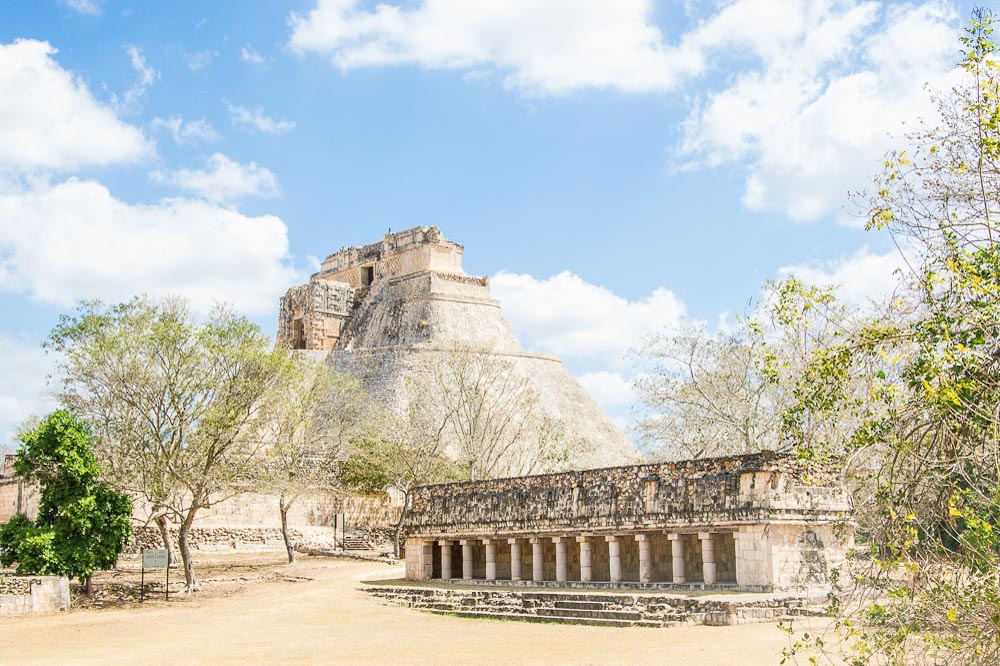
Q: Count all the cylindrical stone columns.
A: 11